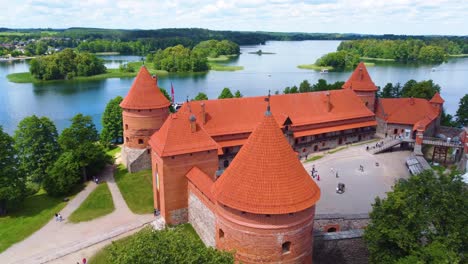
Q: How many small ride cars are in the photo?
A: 1